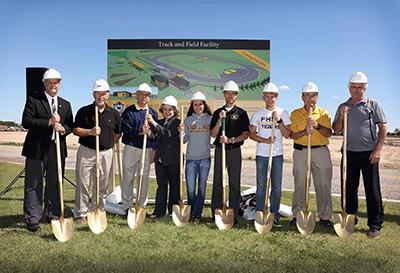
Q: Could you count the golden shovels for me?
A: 8